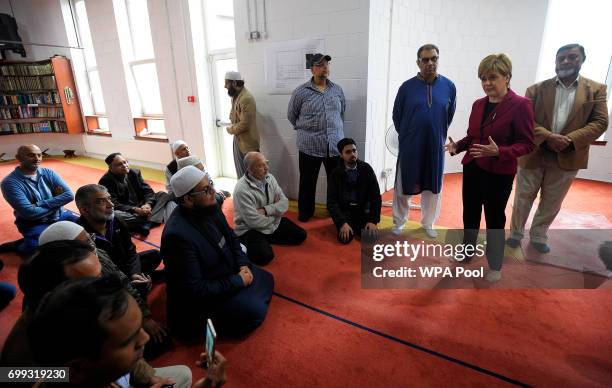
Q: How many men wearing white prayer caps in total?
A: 5